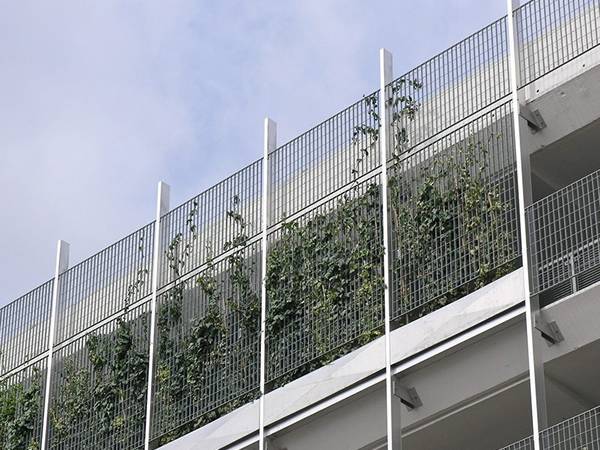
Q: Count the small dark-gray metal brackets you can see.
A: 3